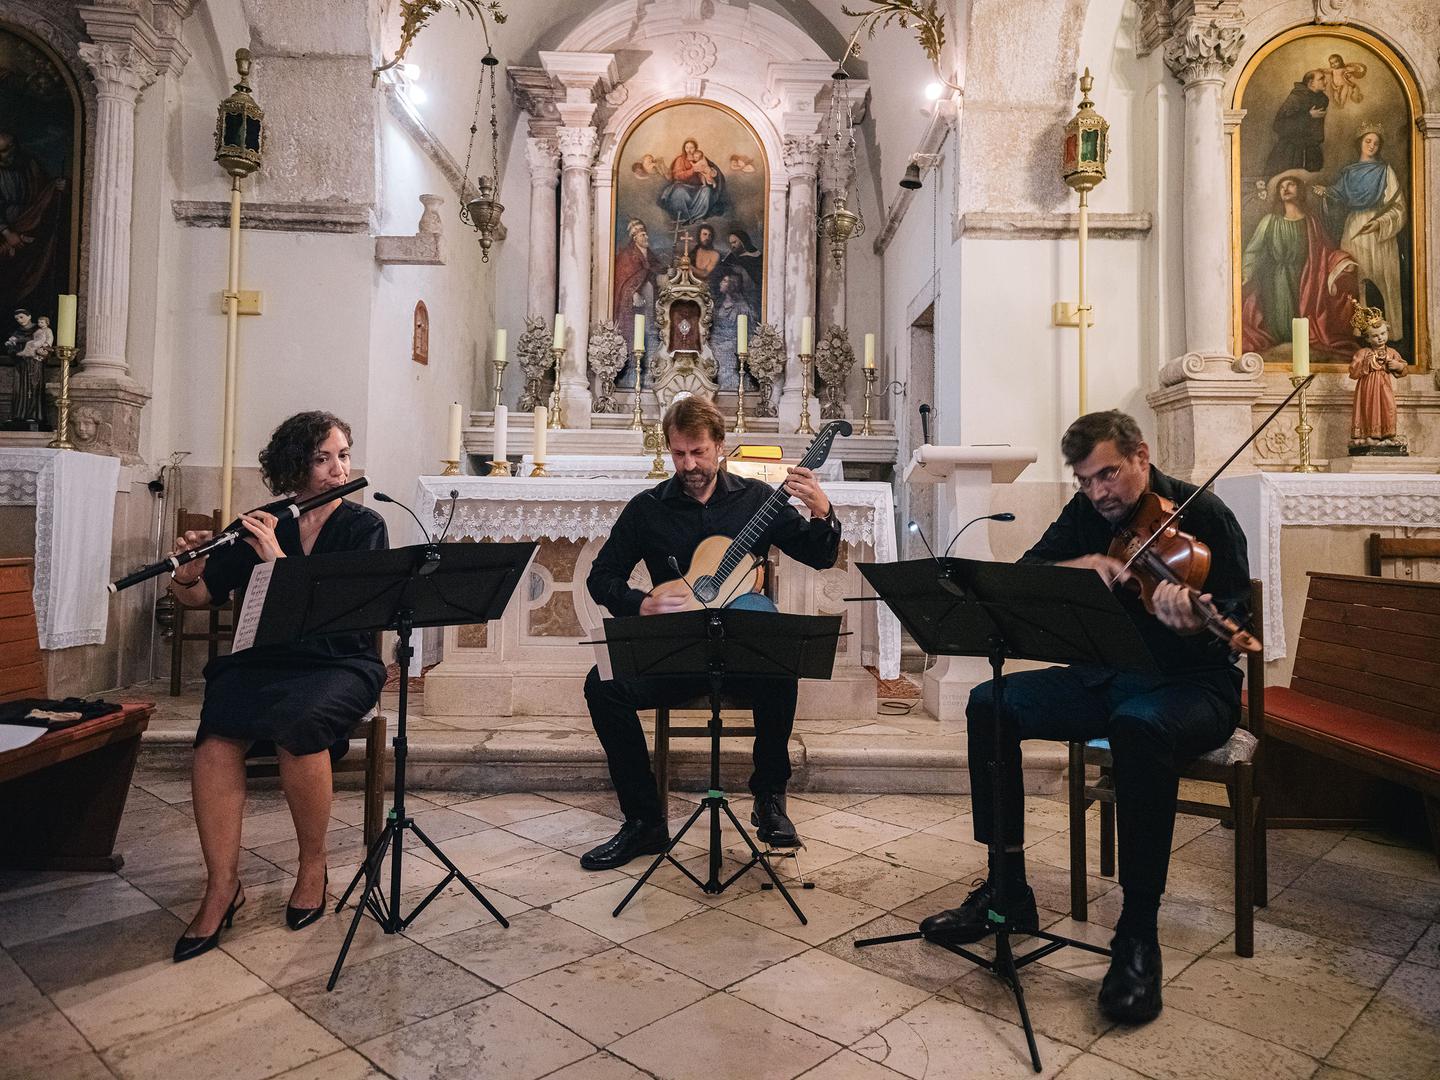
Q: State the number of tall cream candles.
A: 11